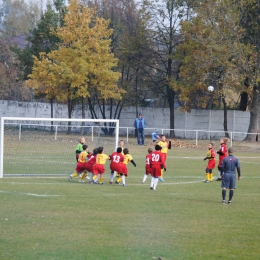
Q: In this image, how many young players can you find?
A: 12